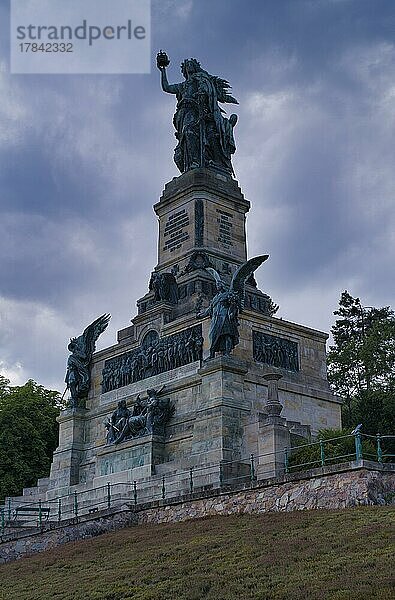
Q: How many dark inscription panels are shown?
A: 2